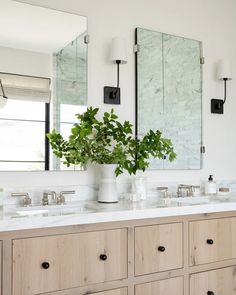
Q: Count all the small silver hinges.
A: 4